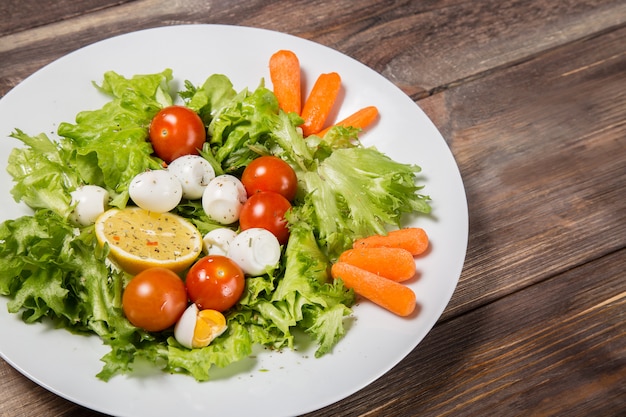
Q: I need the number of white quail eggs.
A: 7